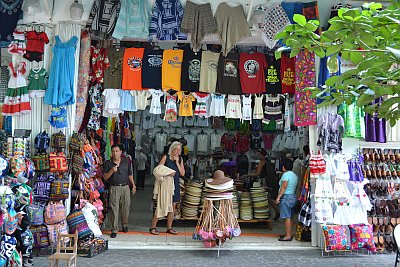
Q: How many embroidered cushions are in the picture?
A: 2